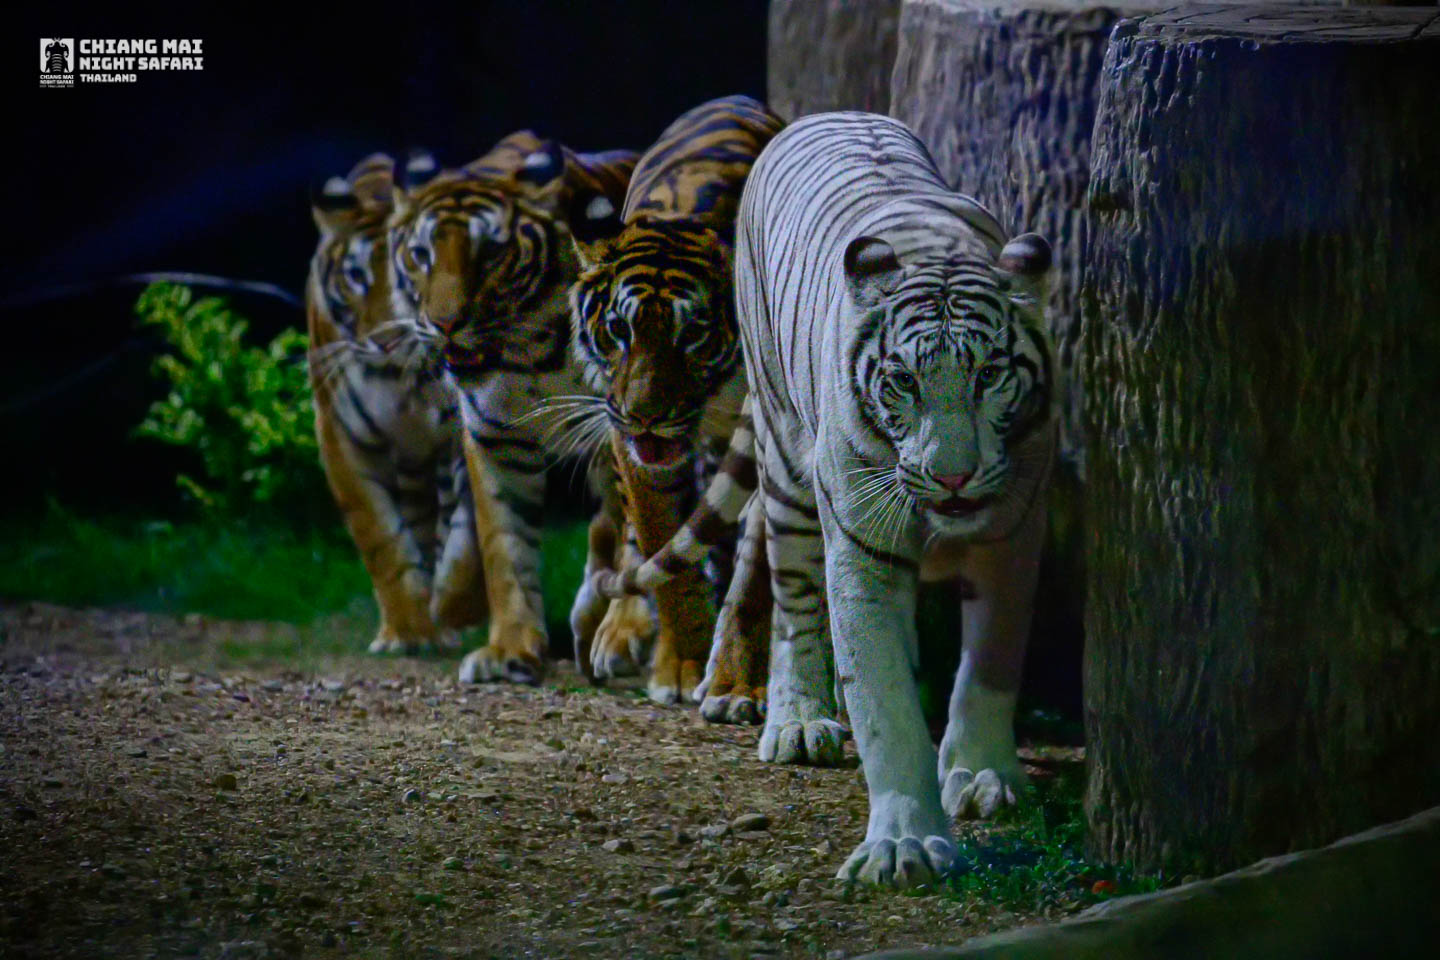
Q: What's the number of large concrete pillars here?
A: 3